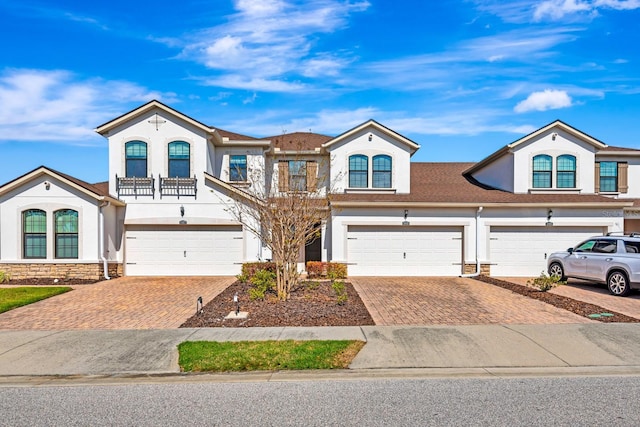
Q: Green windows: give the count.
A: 2